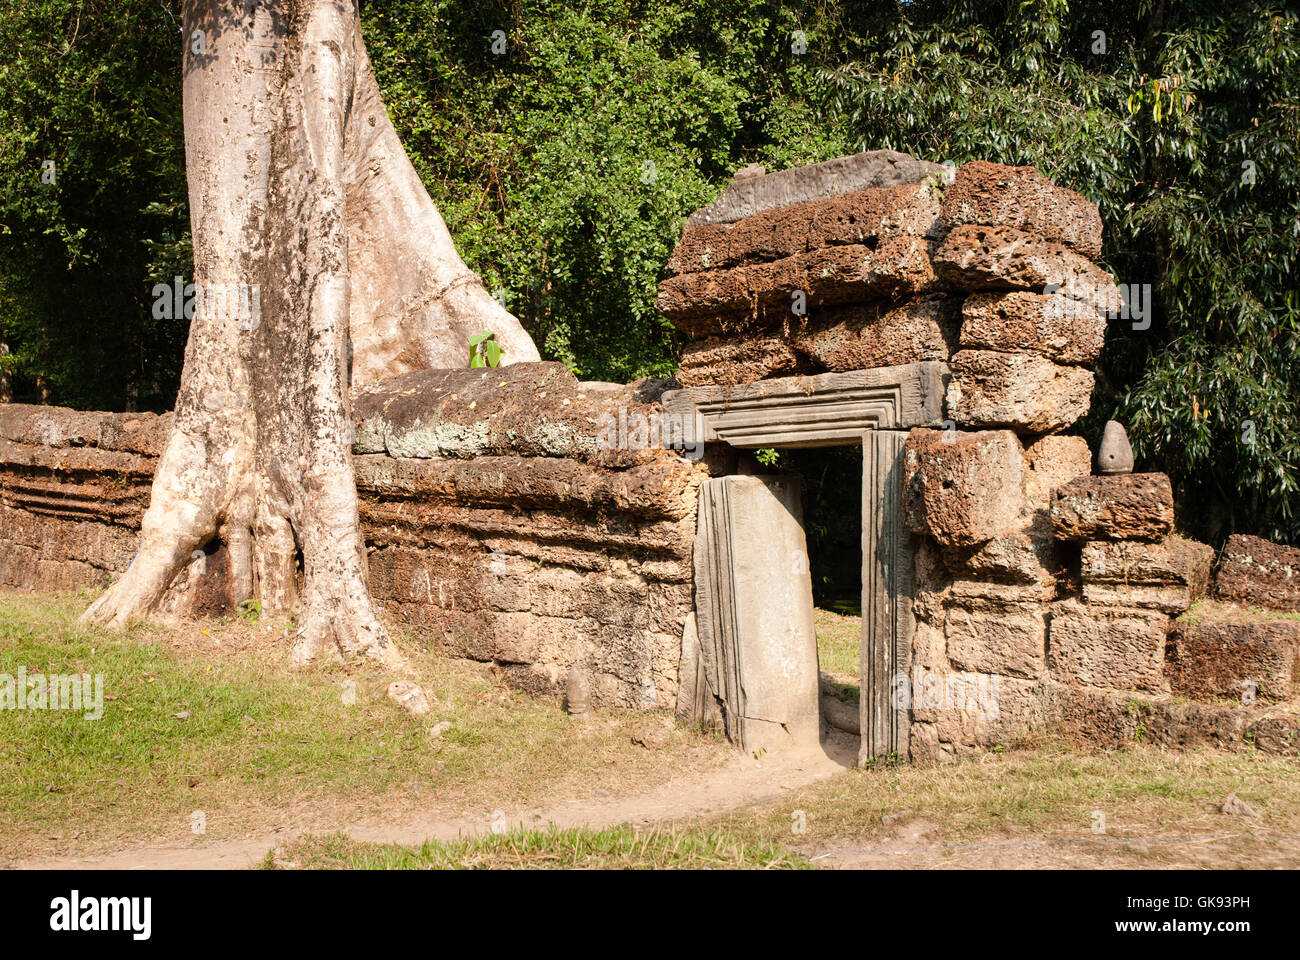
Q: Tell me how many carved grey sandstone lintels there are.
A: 1